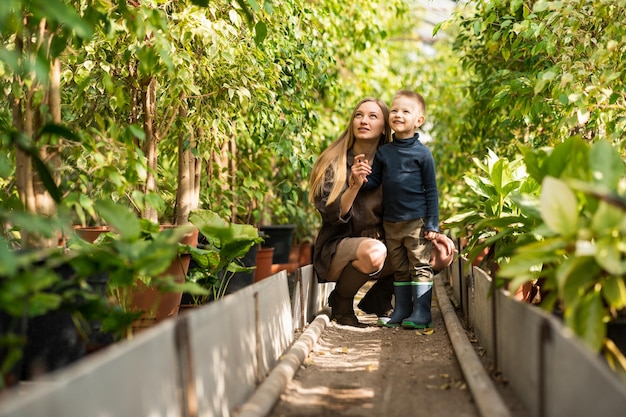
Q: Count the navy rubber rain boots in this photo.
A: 2